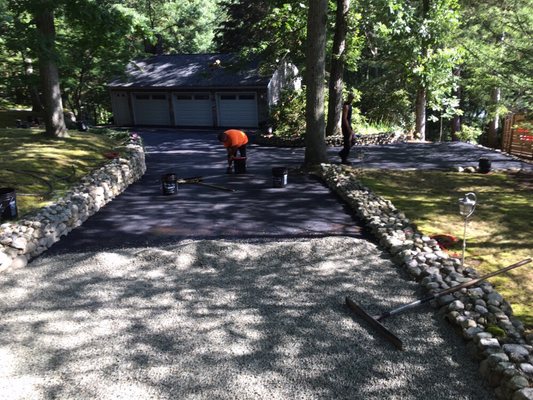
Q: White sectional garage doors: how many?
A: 3